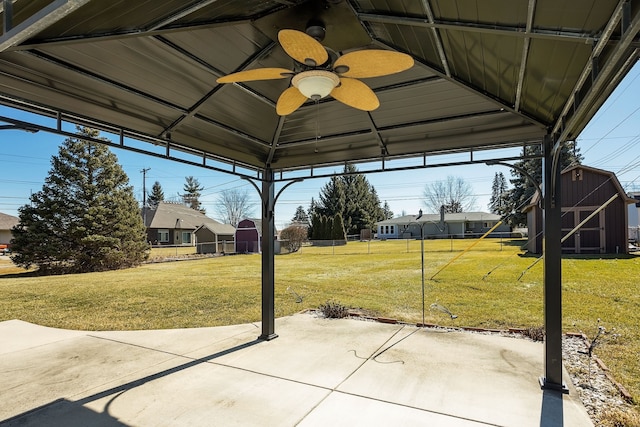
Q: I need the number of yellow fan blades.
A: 5